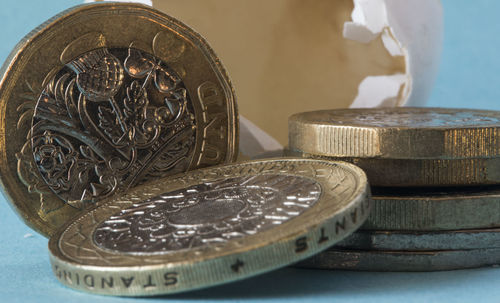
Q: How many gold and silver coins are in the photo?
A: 7